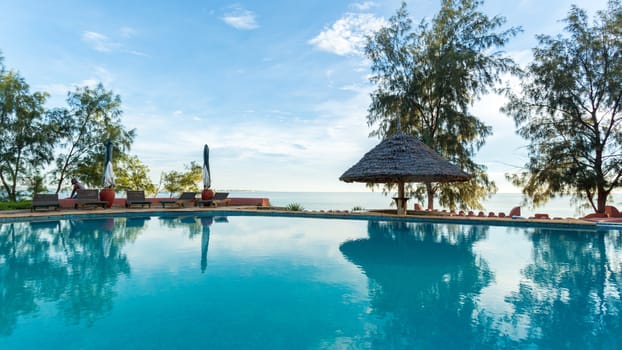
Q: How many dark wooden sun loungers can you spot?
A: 5